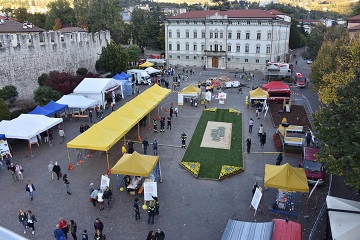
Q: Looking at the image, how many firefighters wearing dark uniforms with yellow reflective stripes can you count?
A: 6